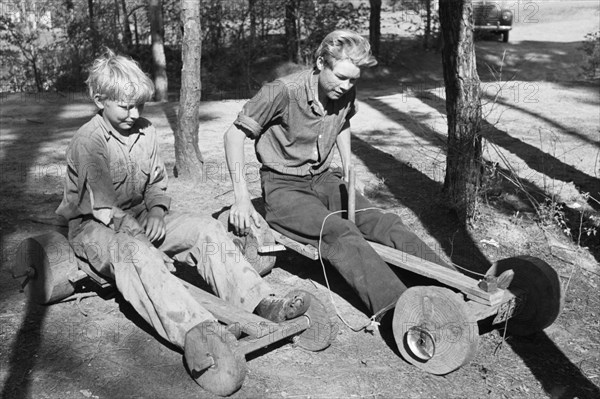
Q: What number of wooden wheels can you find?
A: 6